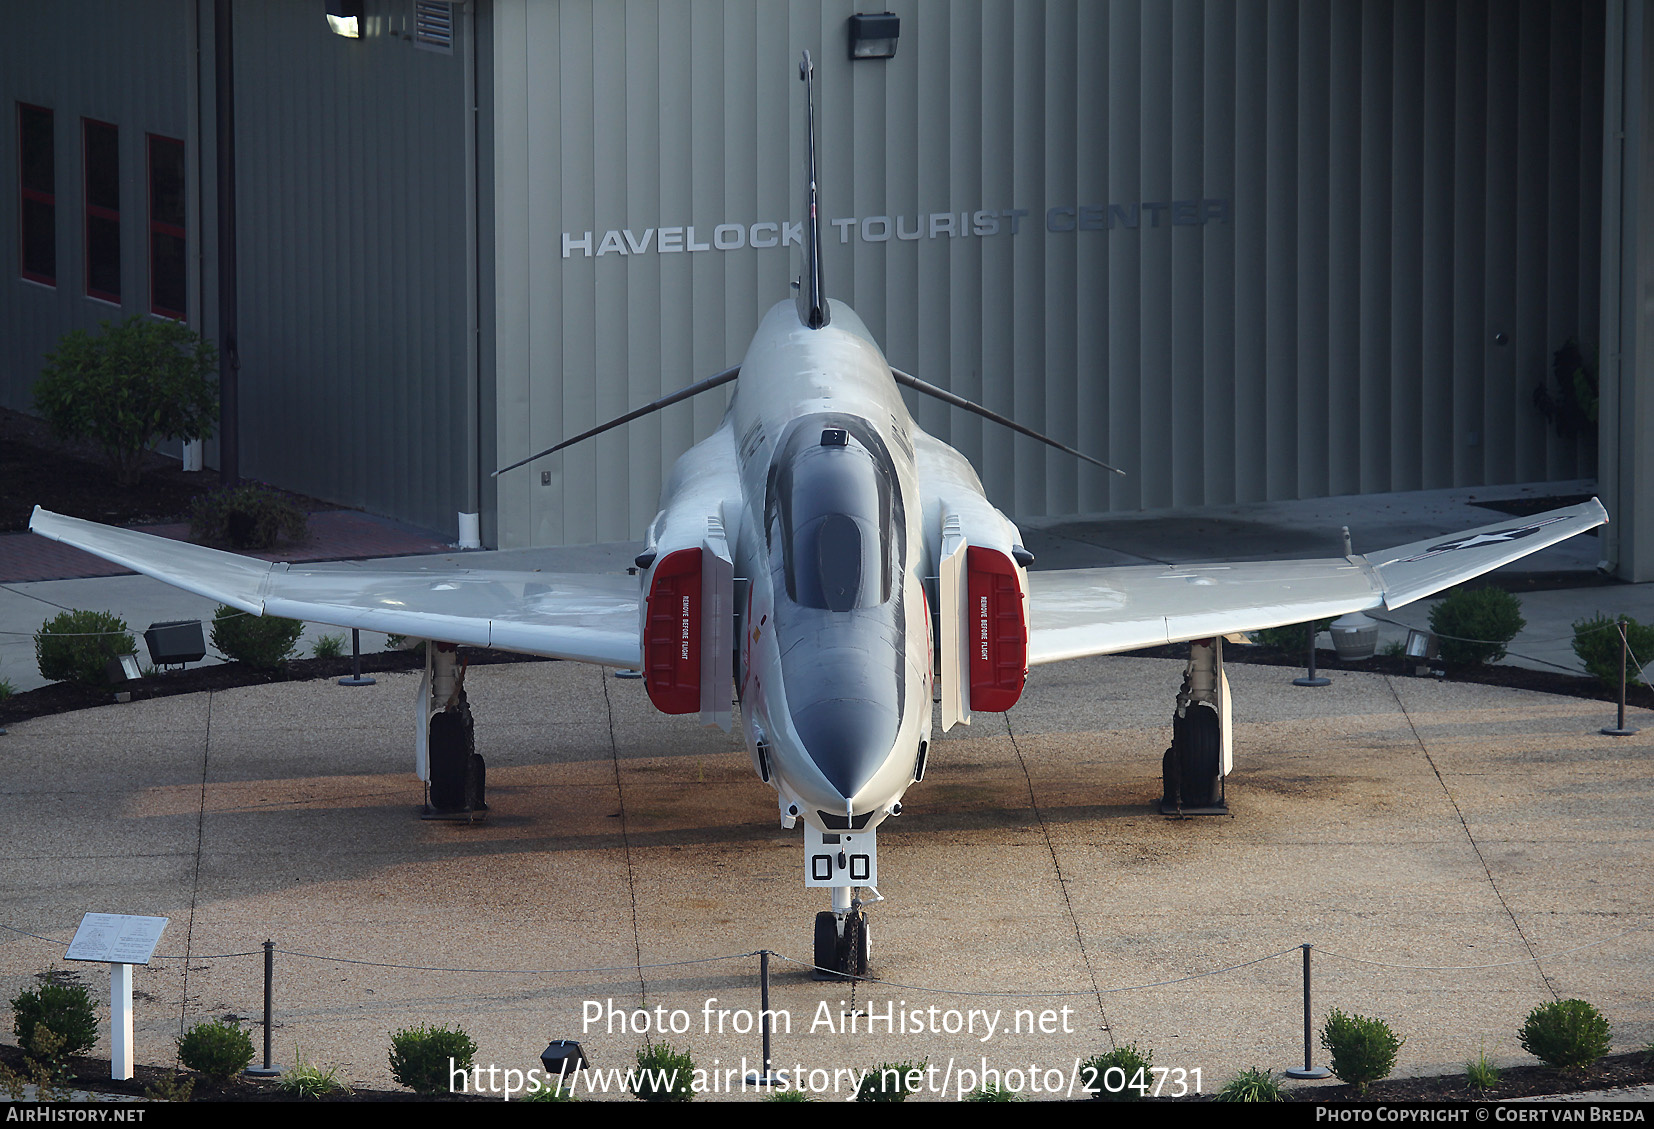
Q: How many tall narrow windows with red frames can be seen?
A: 3